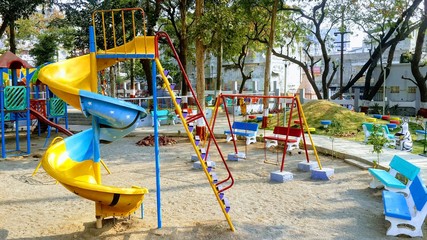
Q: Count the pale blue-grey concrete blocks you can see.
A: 6